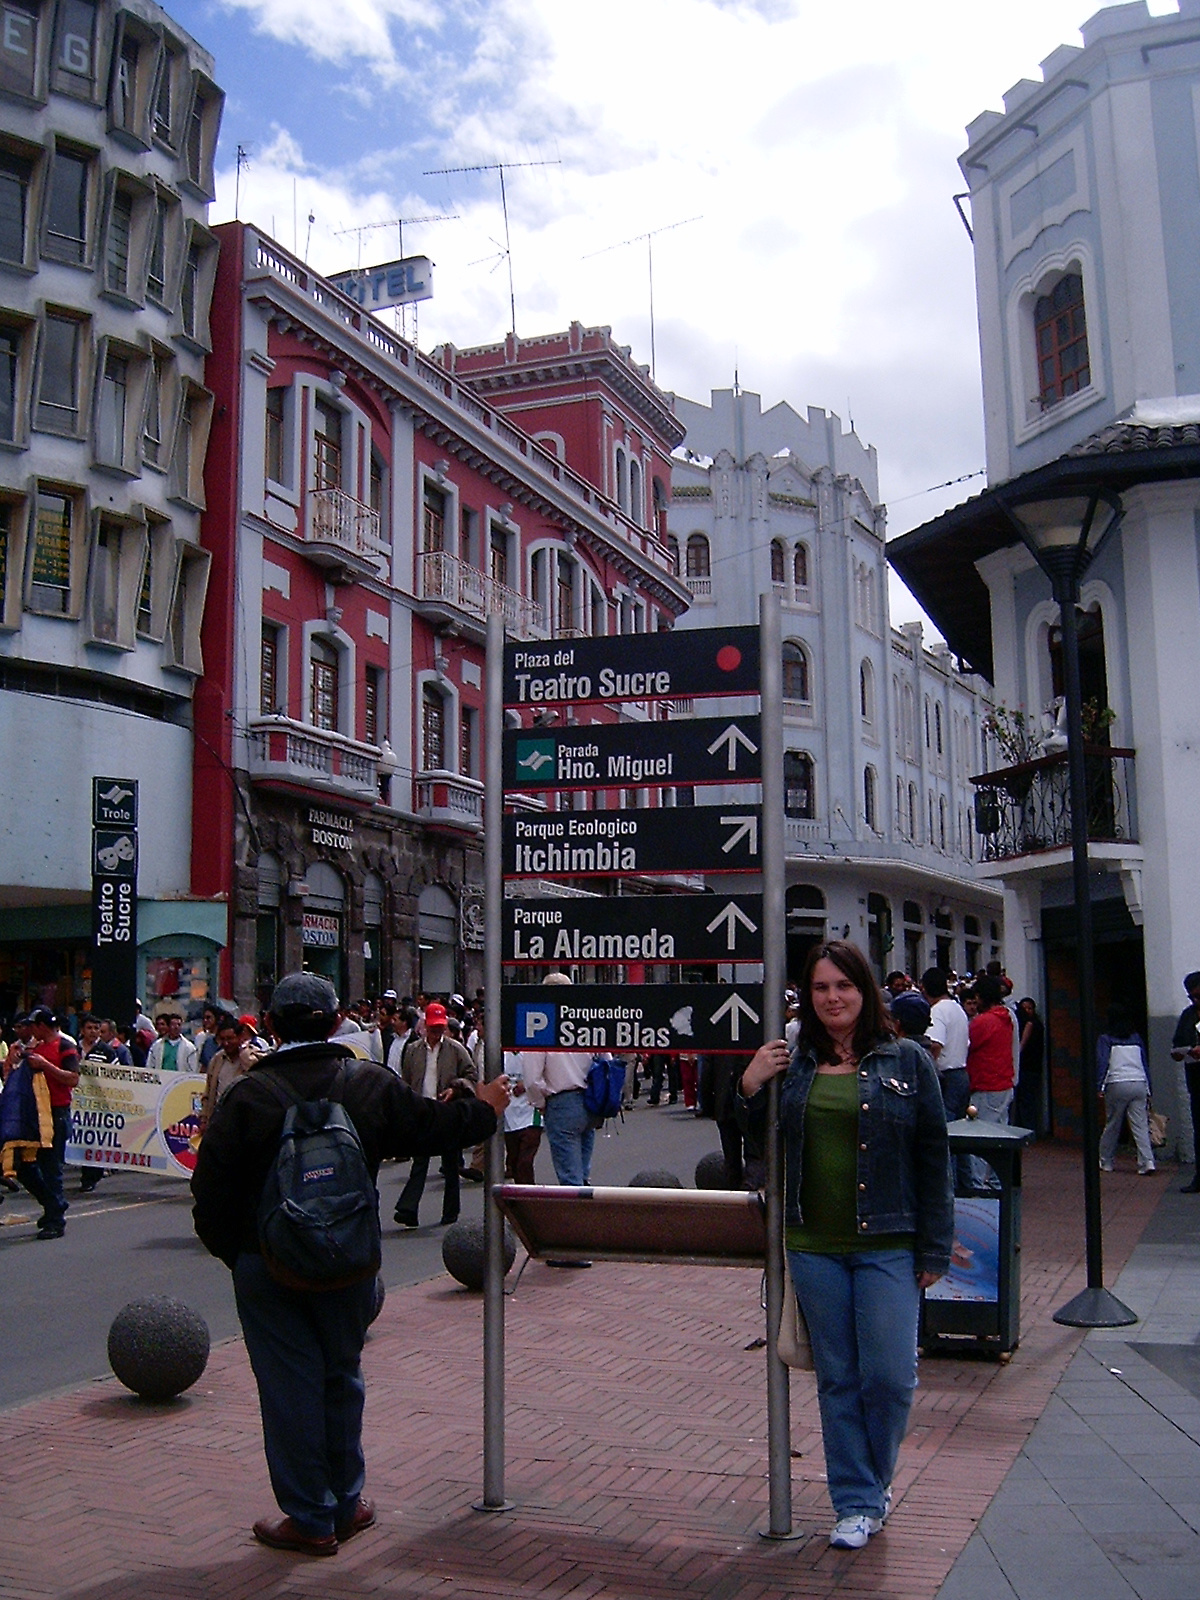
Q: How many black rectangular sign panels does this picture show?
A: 5